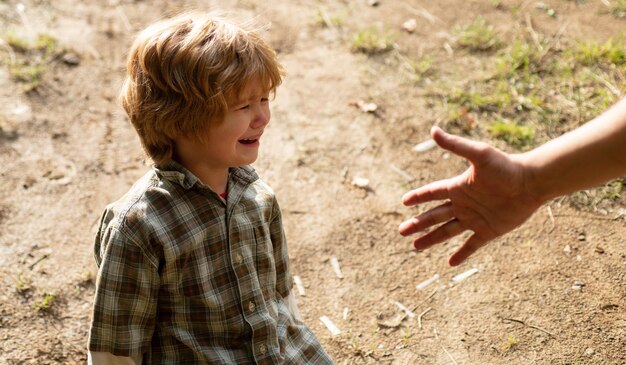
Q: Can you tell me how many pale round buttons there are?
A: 3